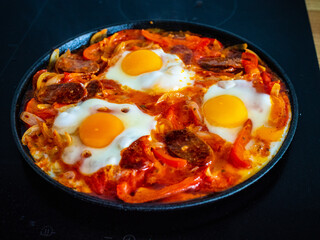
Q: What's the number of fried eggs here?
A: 3